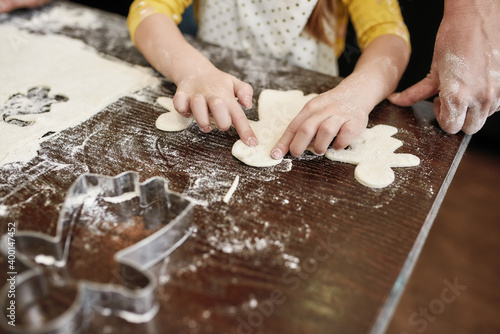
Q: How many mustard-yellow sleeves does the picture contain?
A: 2